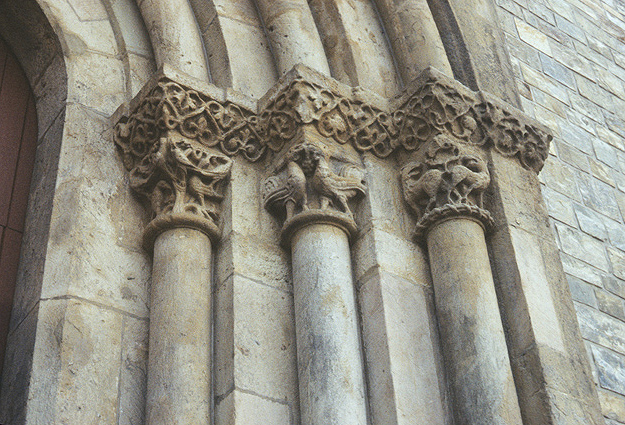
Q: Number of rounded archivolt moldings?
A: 3